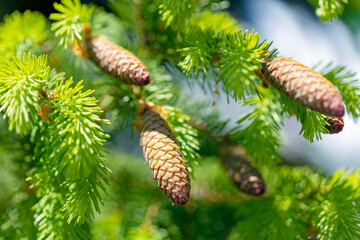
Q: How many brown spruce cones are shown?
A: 5